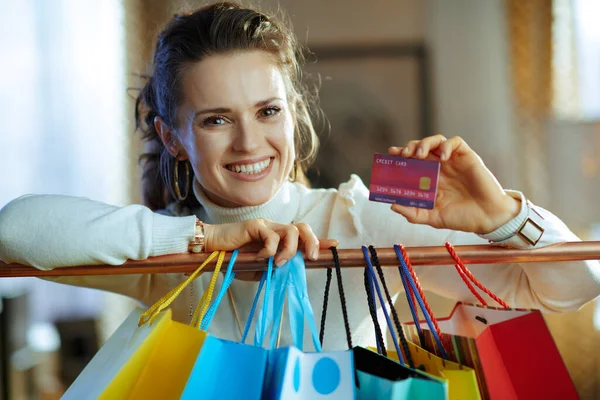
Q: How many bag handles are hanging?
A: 12